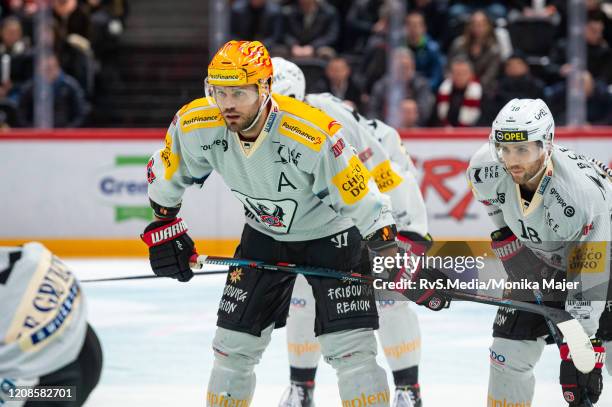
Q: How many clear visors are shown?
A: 2